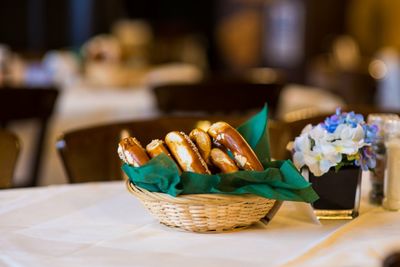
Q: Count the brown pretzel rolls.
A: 6